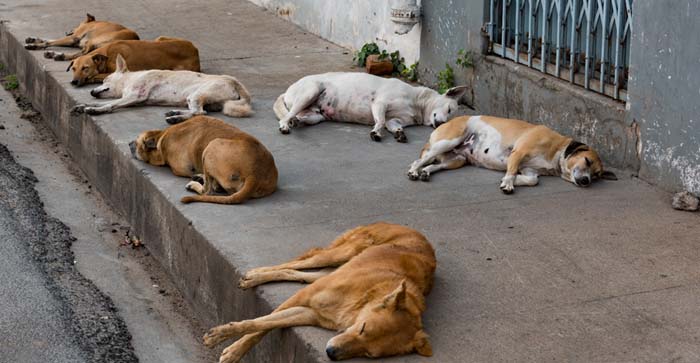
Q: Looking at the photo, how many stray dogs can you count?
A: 7